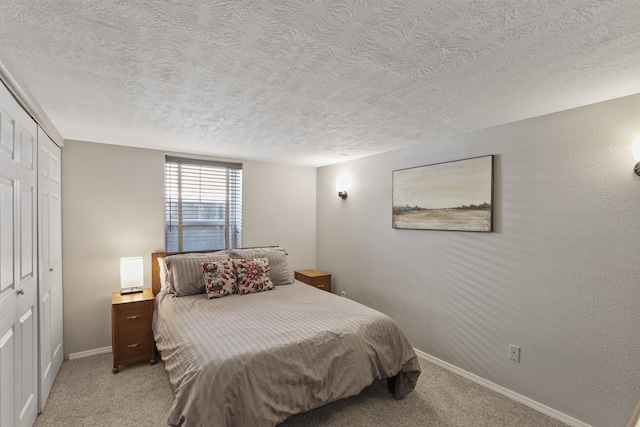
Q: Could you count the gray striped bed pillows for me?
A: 2